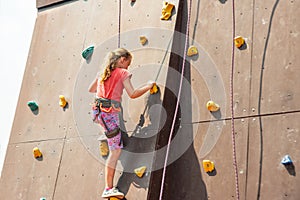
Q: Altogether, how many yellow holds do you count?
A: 12